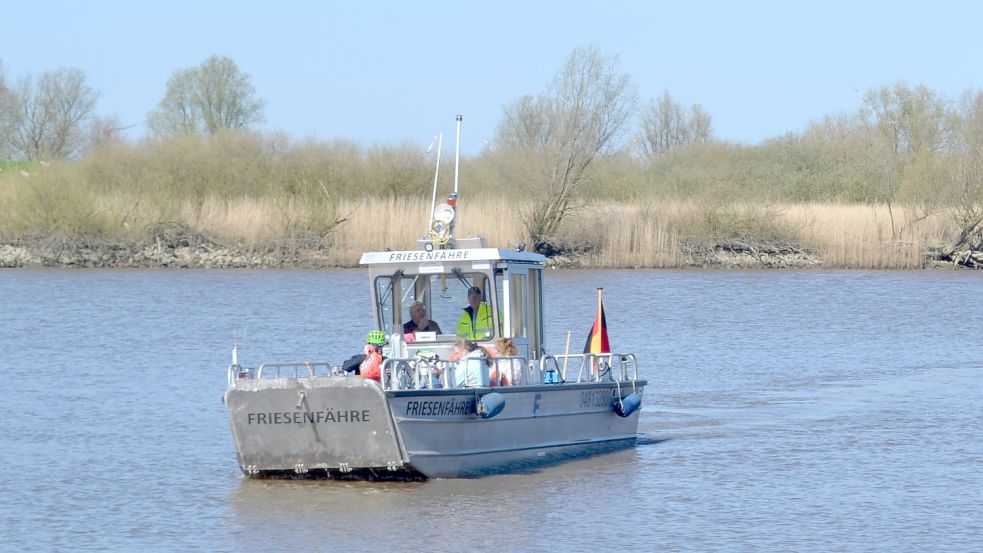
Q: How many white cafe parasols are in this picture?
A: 0